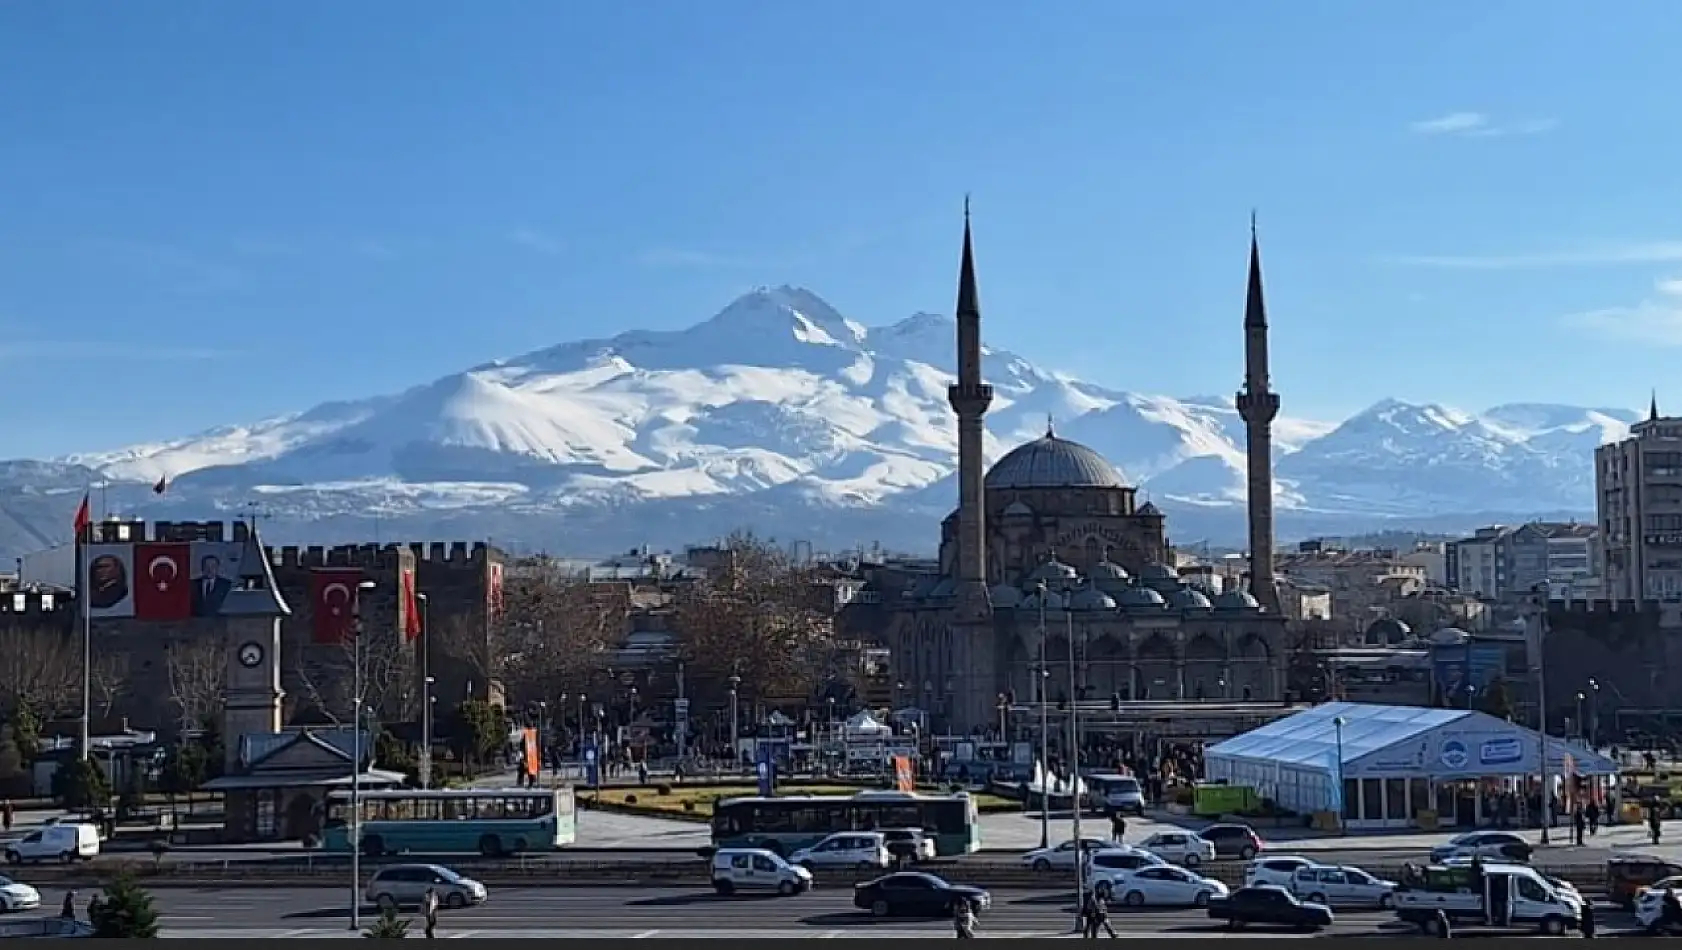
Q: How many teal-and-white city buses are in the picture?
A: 2